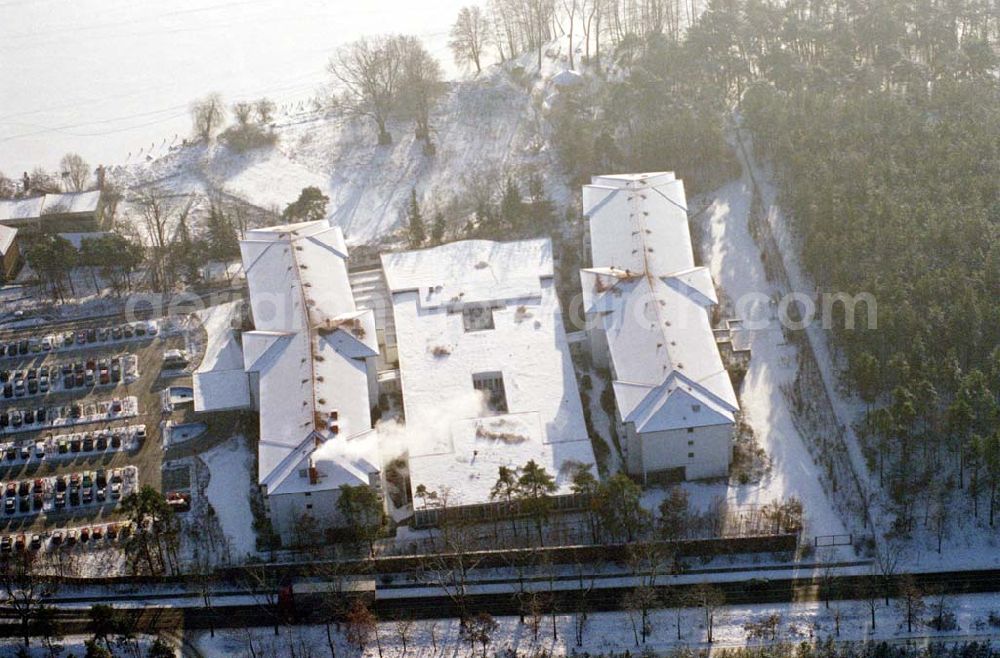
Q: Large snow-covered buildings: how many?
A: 3